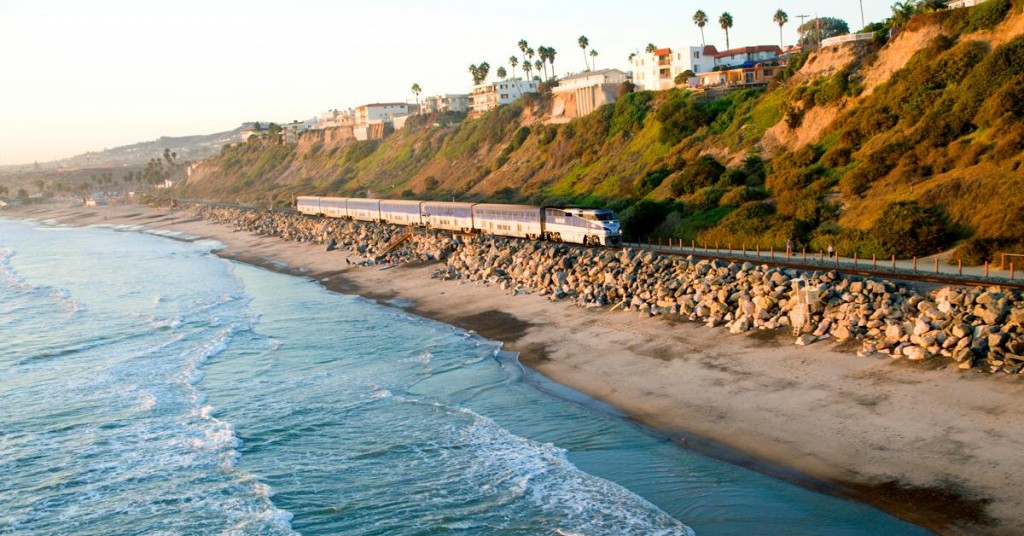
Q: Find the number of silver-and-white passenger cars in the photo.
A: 6